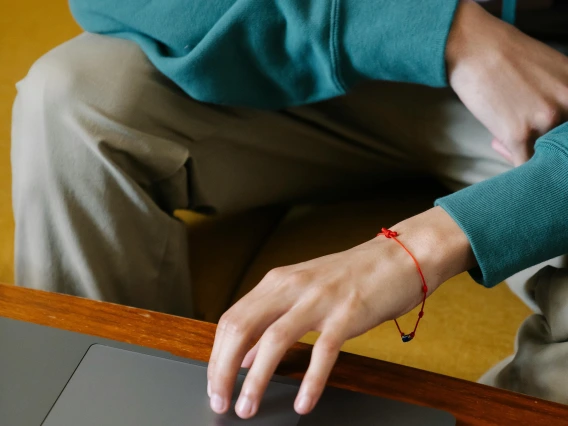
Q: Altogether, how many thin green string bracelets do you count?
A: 0